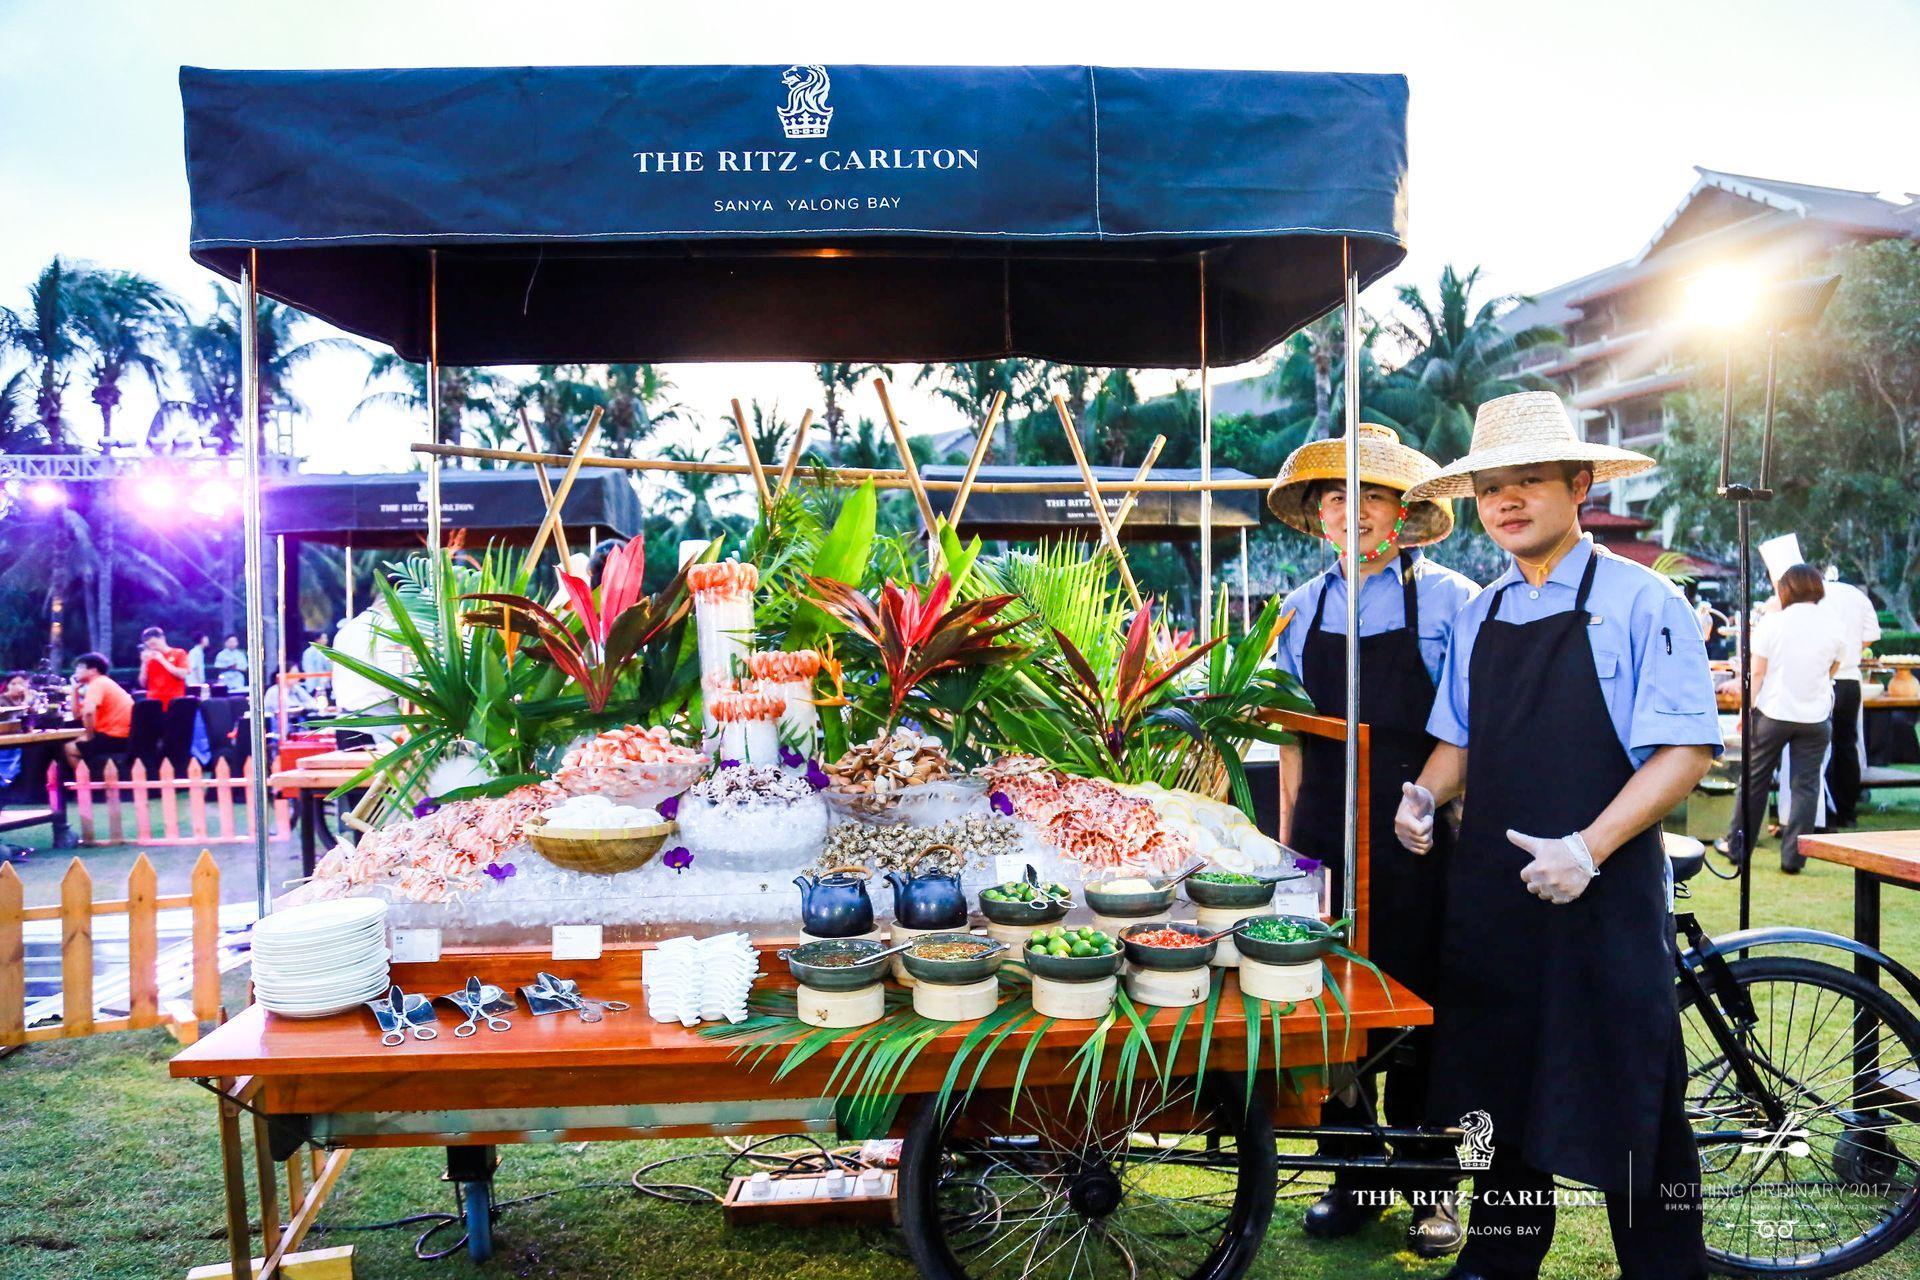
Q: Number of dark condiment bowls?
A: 8